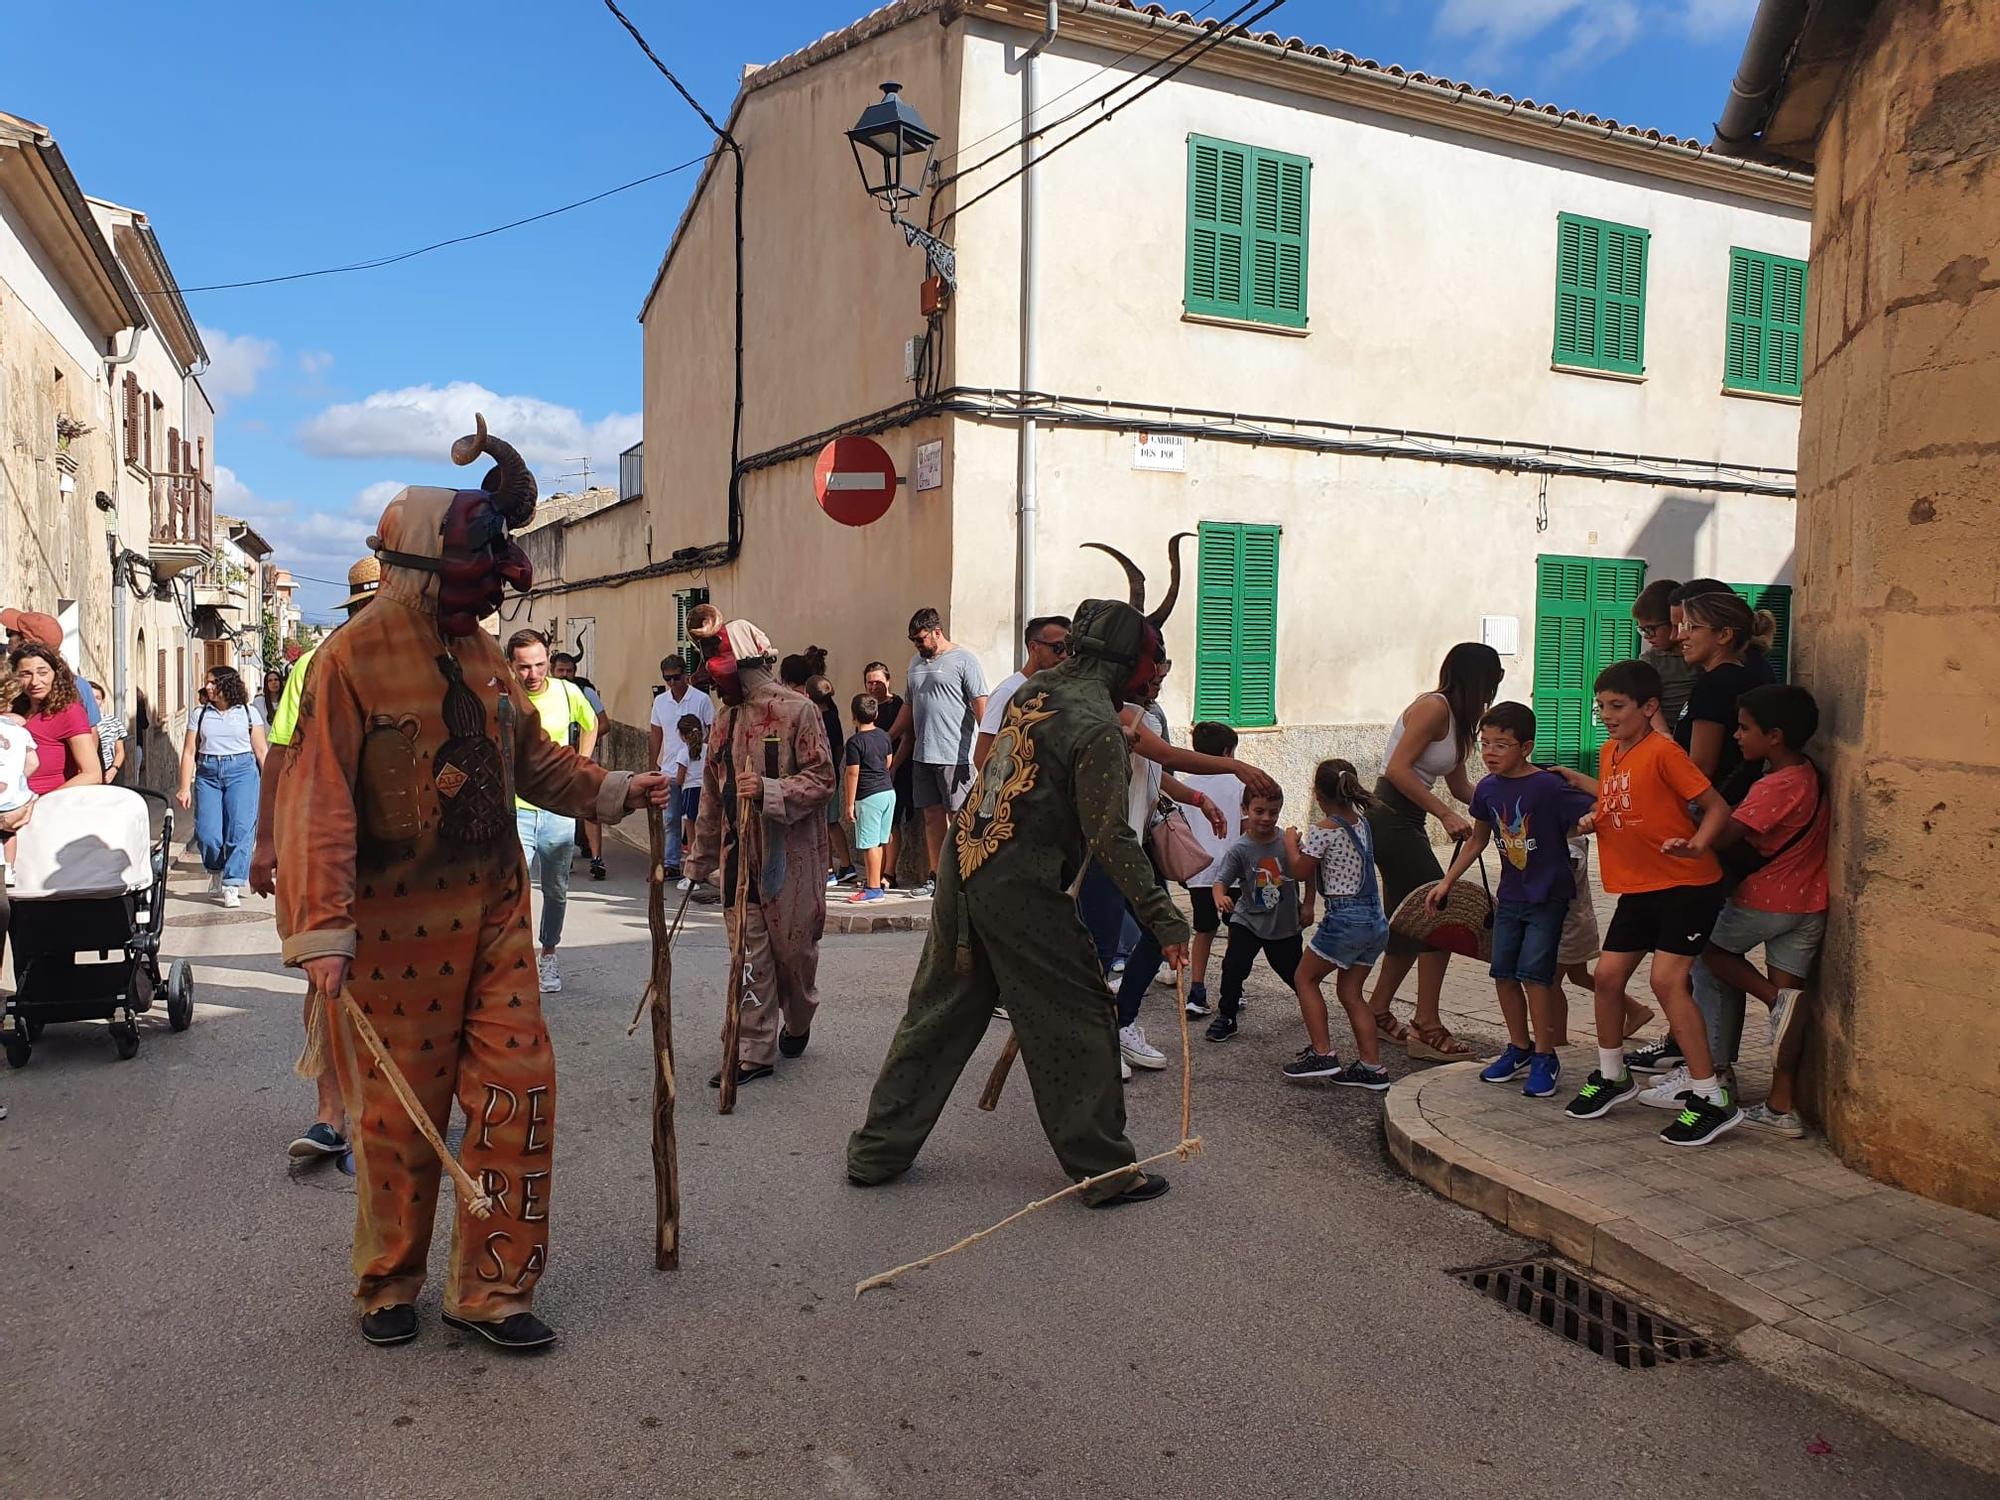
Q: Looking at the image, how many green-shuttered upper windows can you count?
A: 3